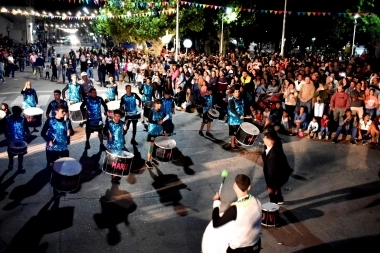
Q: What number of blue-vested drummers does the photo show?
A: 14